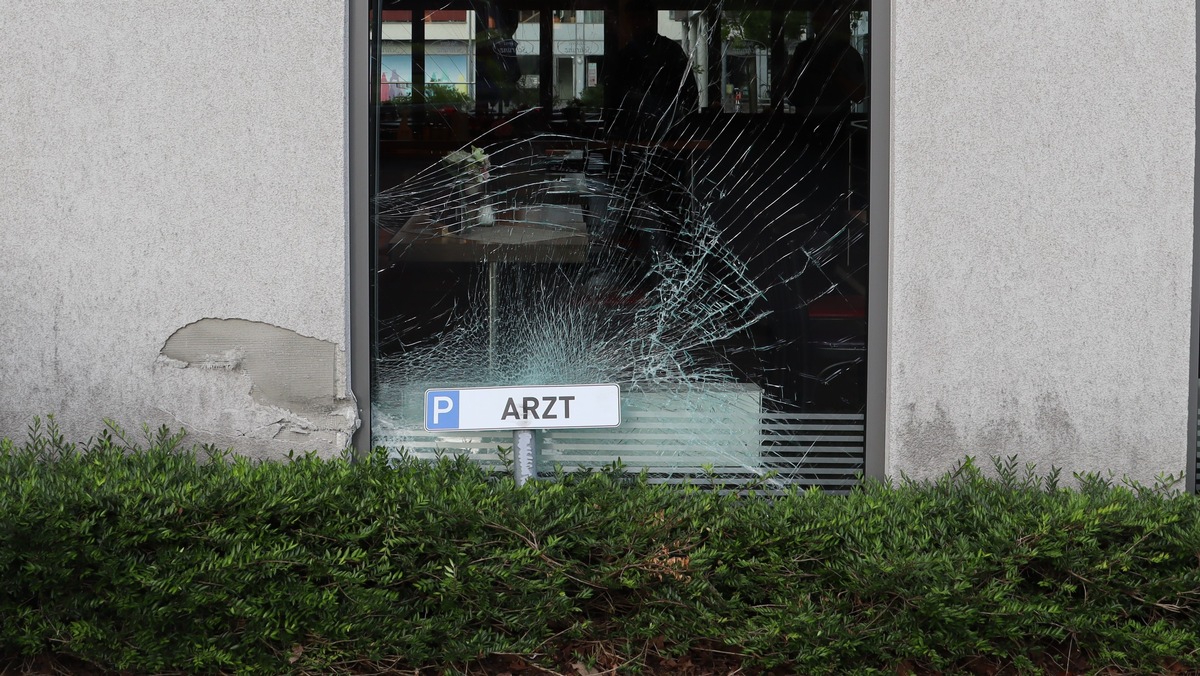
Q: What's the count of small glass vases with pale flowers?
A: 1